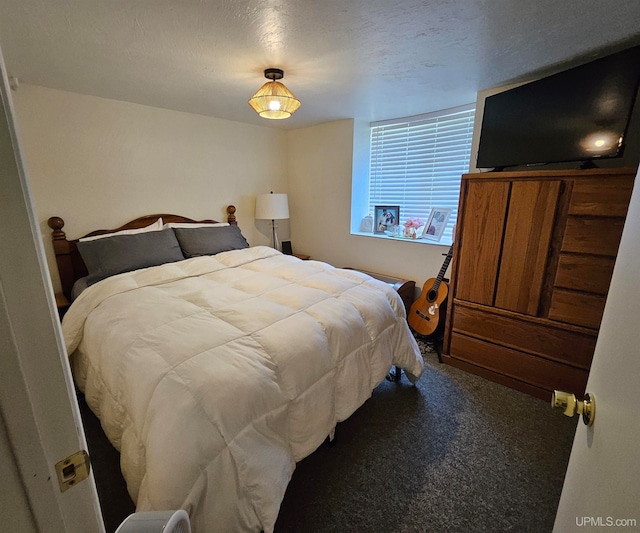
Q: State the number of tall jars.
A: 0